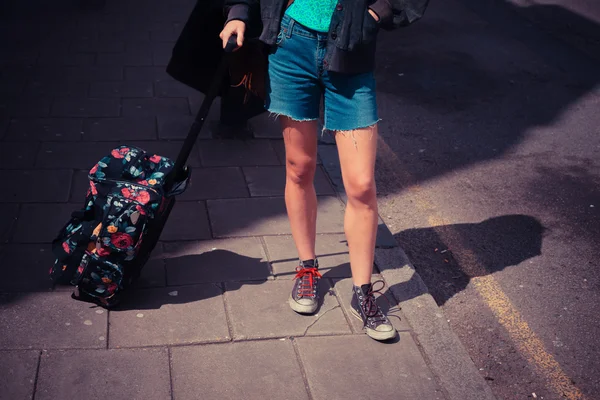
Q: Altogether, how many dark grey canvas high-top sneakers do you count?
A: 2